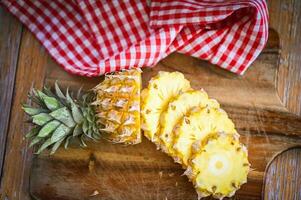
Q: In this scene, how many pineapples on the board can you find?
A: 1